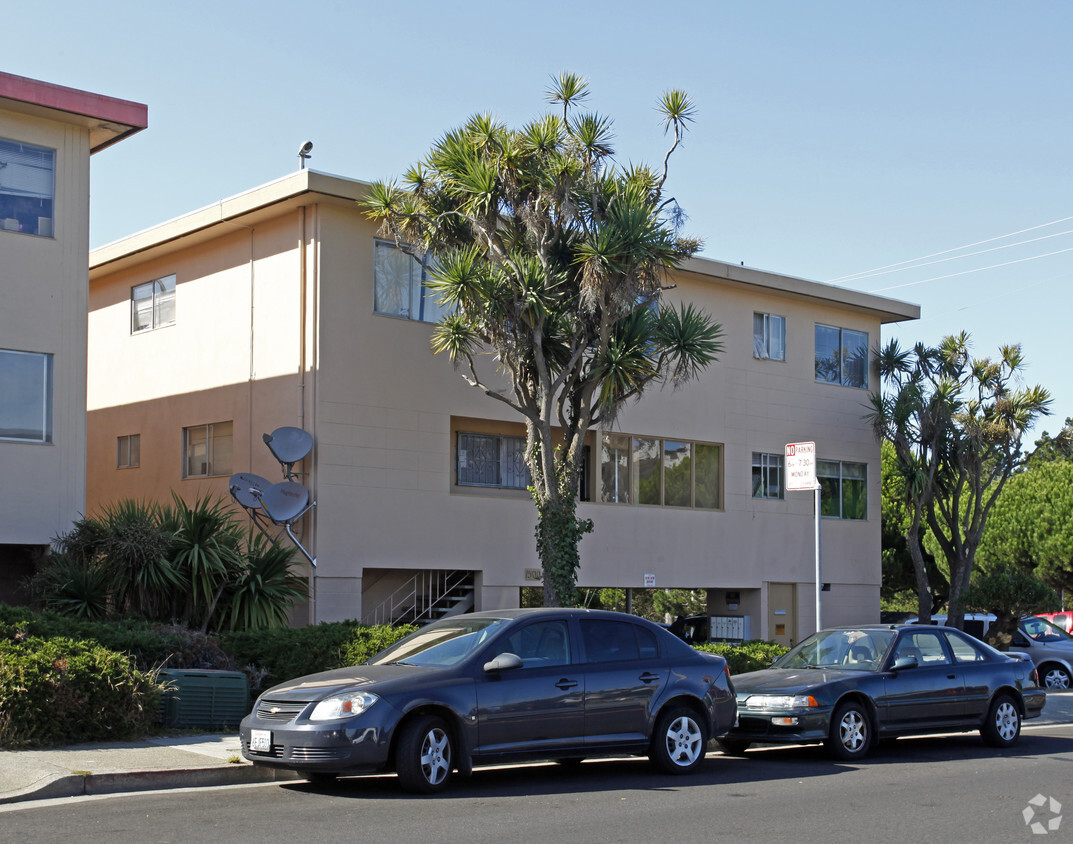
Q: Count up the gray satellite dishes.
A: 3